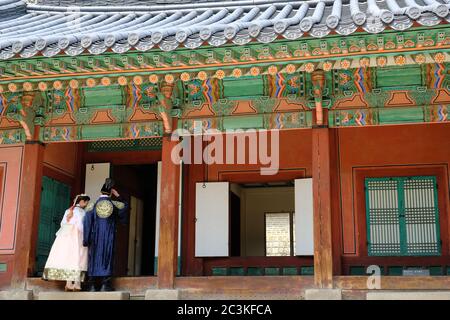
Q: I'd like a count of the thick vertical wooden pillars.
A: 3